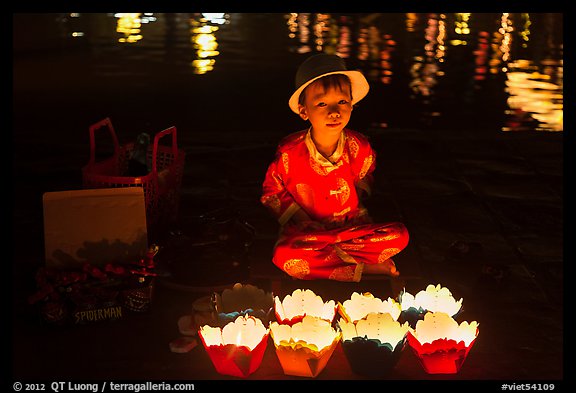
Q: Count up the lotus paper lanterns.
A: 8